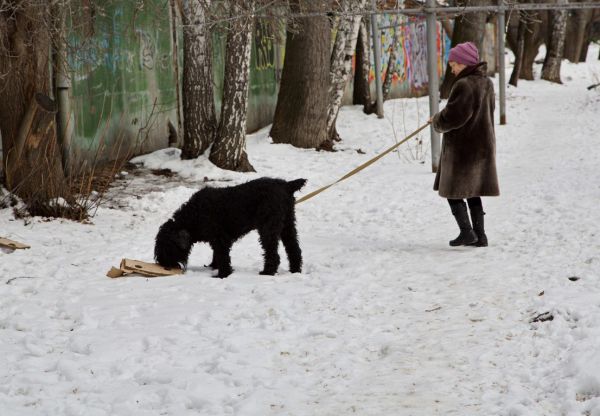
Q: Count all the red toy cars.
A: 0